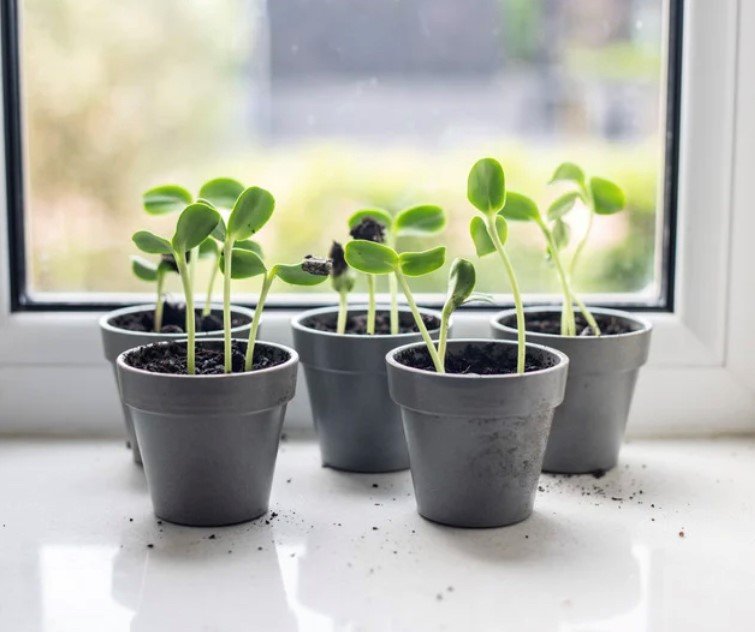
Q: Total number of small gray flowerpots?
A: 5